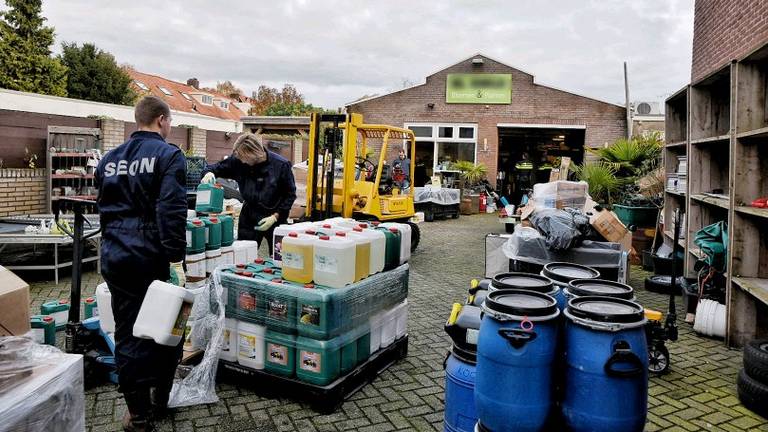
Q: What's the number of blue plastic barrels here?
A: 6